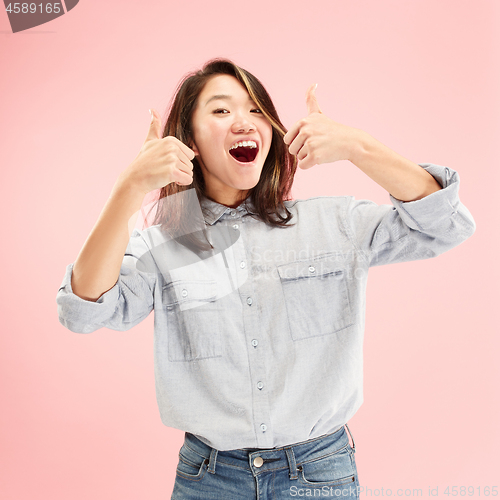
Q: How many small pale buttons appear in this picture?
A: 9